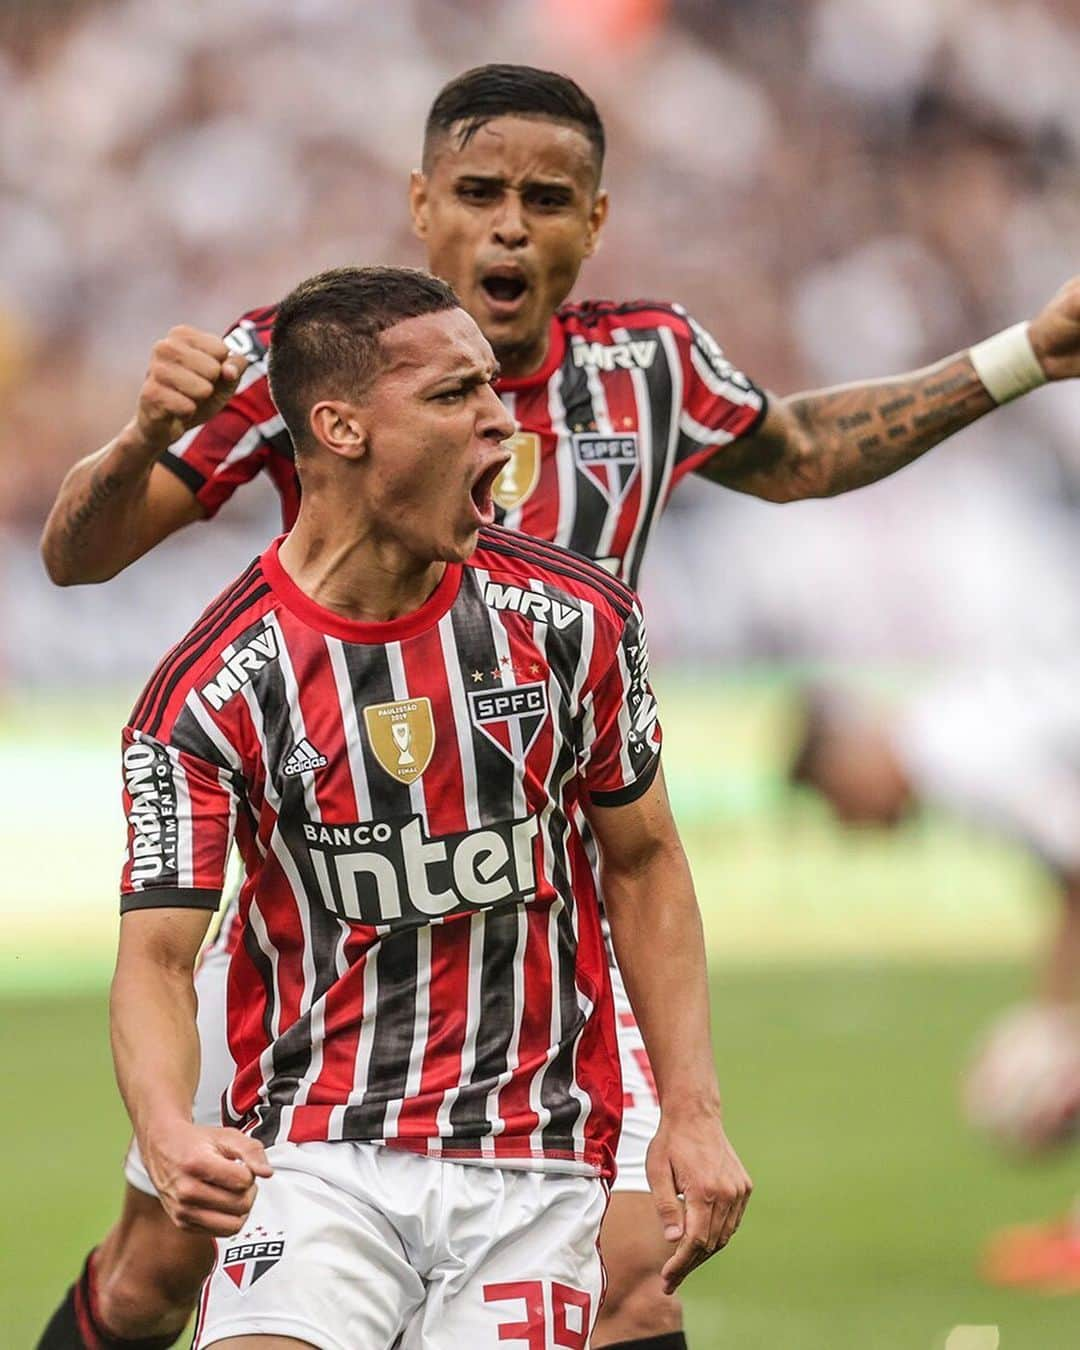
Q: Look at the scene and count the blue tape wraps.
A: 0